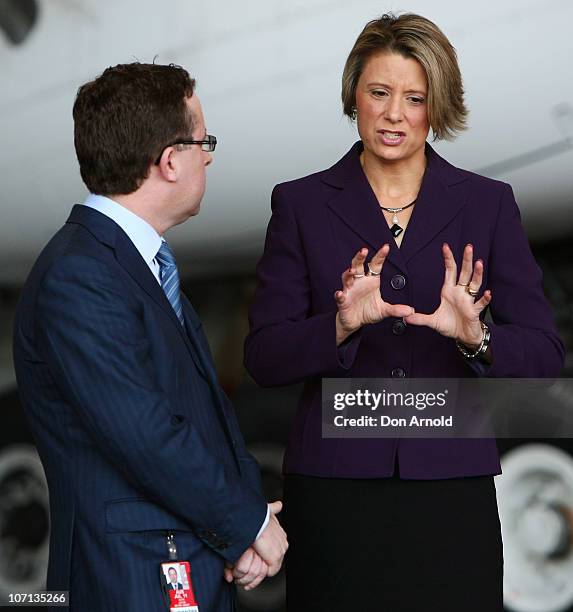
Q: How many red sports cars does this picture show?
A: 0